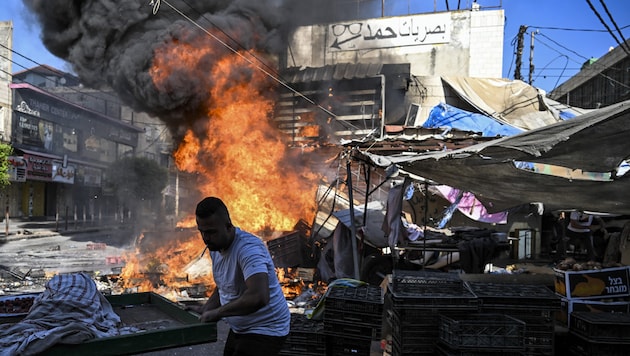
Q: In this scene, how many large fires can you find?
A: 1